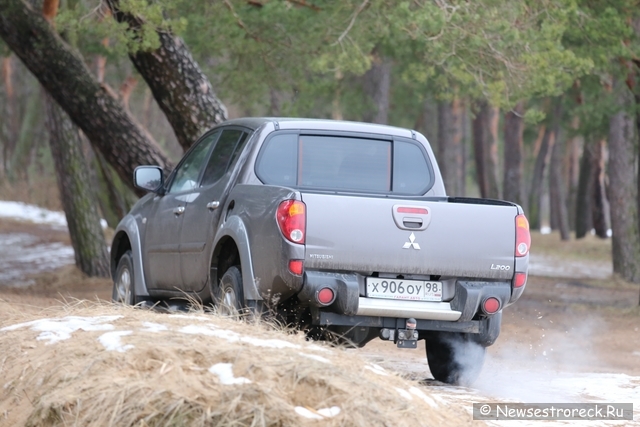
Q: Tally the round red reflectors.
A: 2